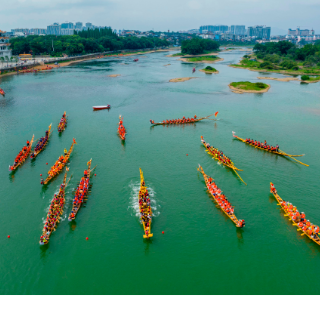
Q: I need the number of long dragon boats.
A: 13